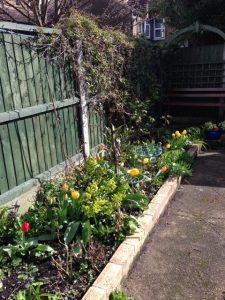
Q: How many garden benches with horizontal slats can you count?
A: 1